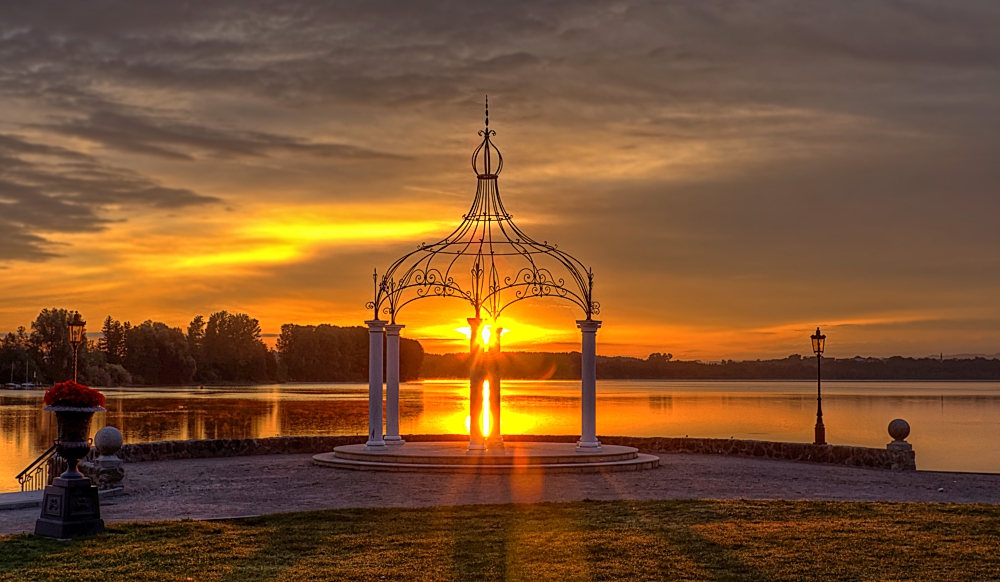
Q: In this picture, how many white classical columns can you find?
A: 5